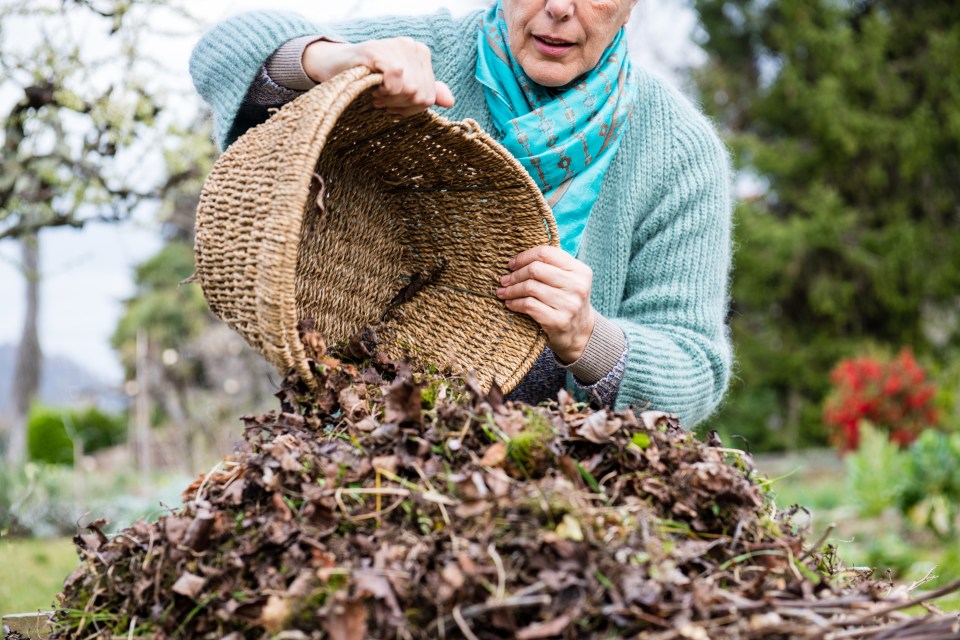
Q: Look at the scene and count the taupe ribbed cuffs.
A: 2